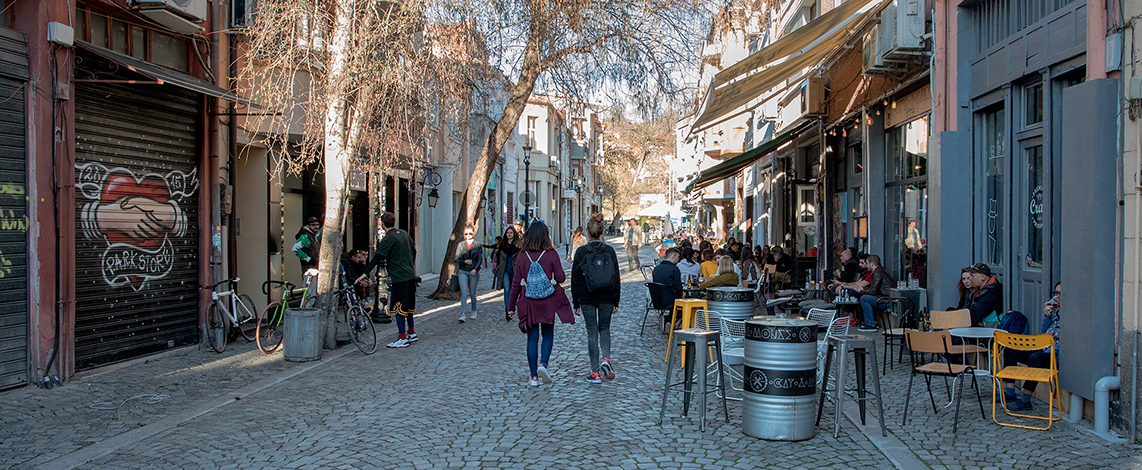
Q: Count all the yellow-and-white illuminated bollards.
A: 0